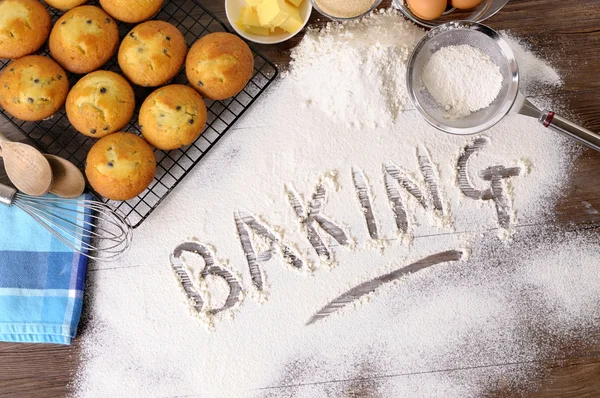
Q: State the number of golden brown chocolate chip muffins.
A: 10